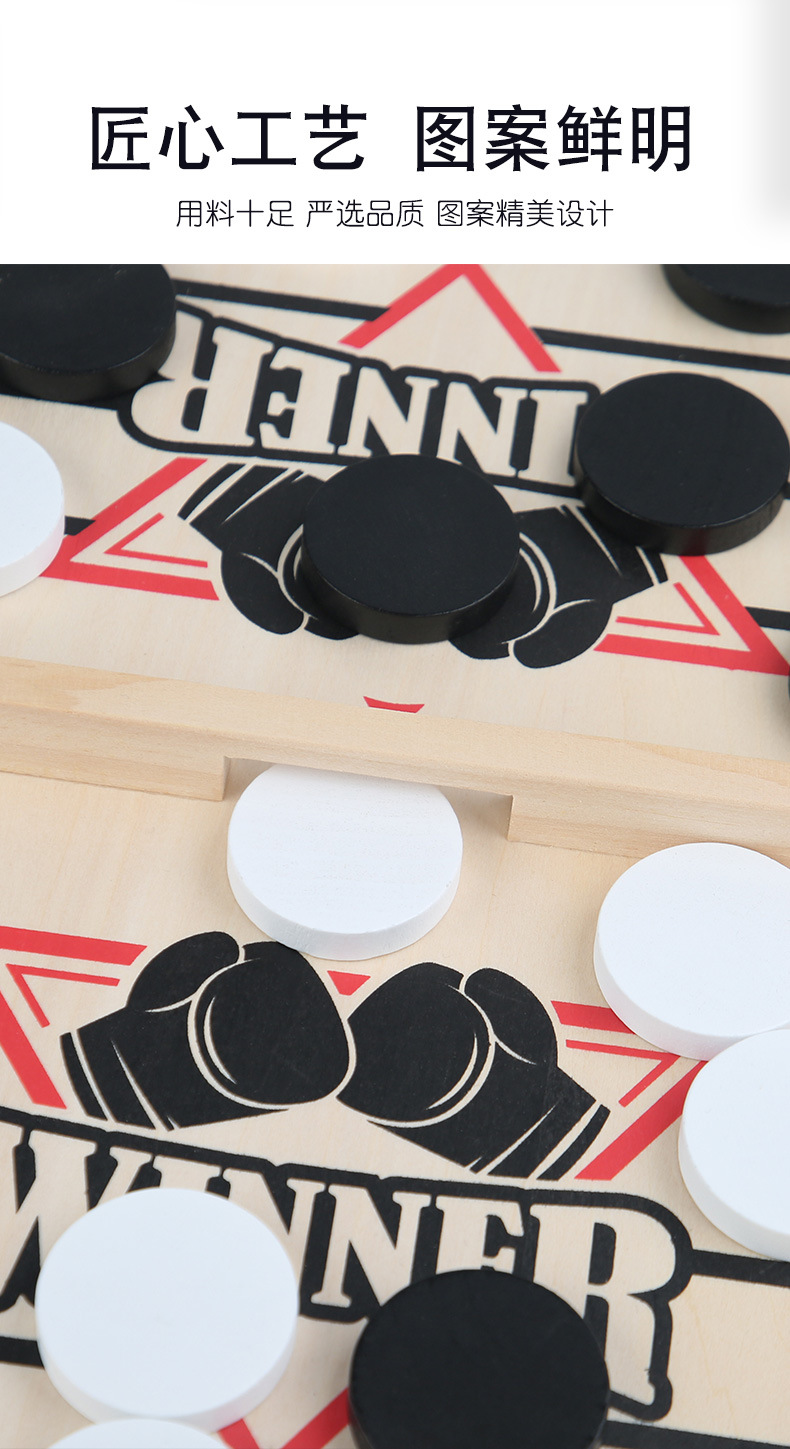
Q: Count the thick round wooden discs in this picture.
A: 11